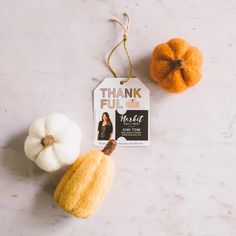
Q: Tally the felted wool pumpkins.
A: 3